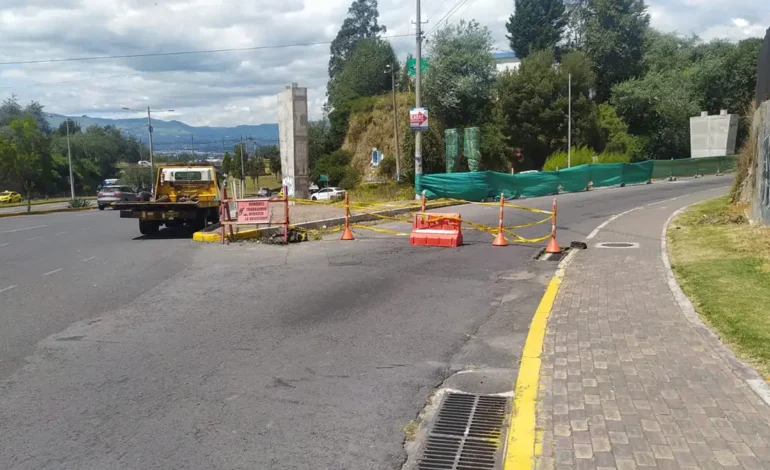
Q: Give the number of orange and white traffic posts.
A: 4